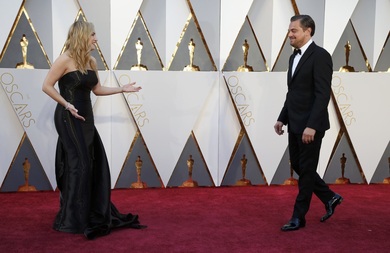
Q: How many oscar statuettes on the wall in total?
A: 12